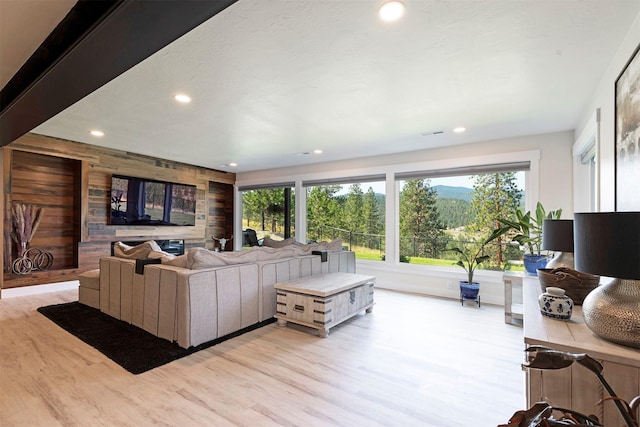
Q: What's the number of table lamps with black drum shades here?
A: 2